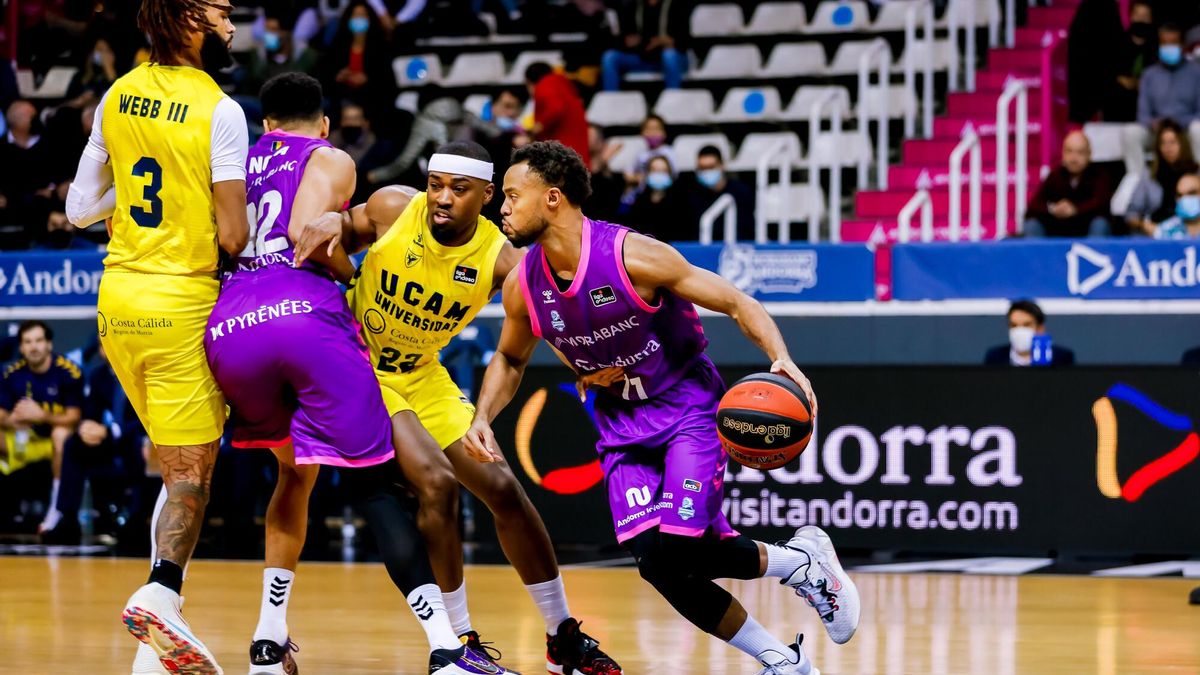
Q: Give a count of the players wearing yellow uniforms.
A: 2